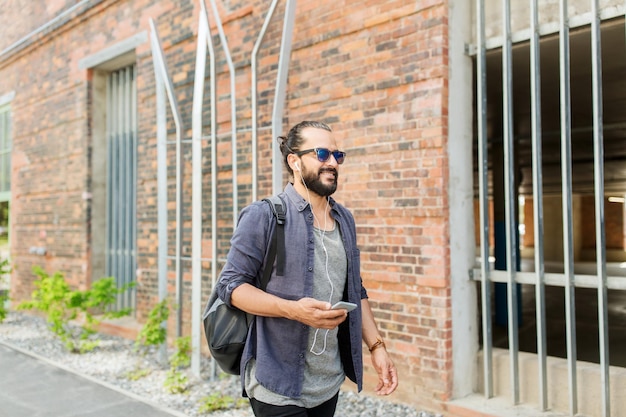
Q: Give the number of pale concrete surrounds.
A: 2